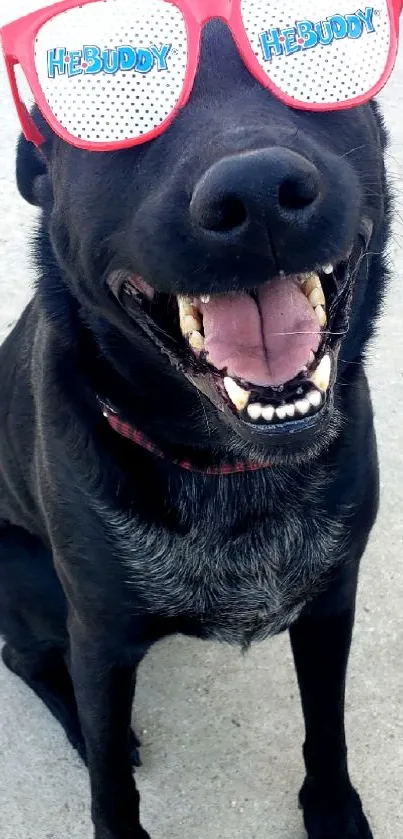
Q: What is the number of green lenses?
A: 0